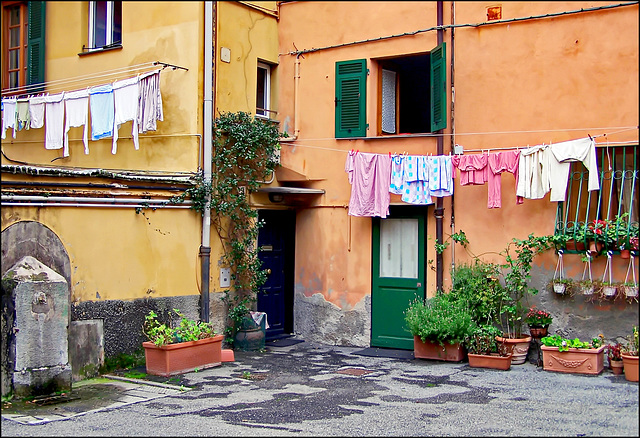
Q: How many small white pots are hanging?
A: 4